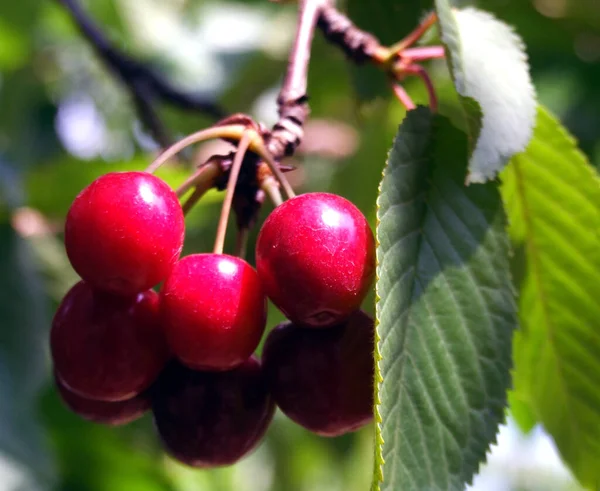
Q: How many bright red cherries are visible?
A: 3